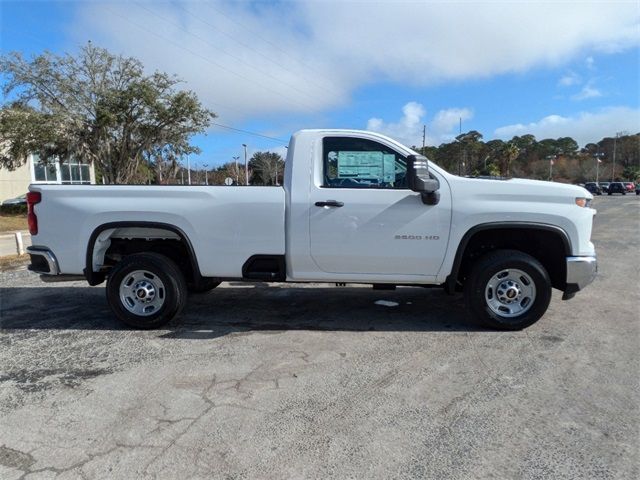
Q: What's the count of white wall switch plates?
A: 0